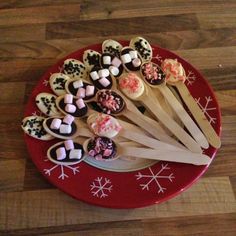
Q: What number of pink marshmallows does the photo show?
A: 12